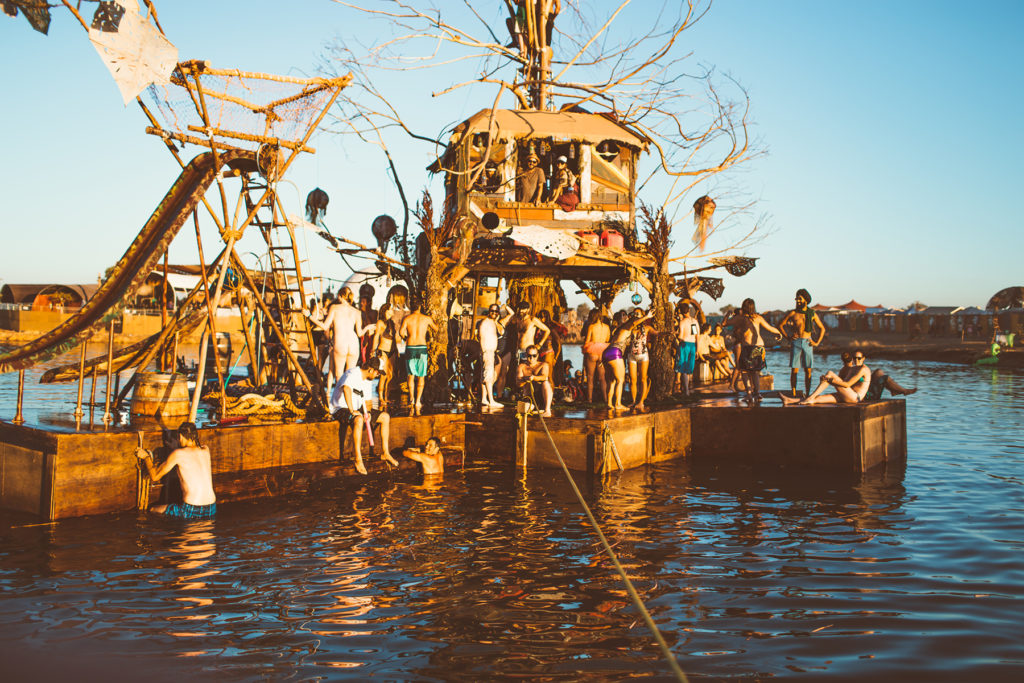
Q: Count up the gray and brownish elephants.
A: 0